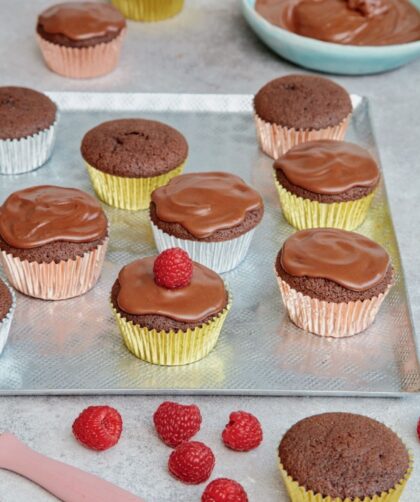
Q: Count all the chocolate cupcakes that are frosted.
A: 6